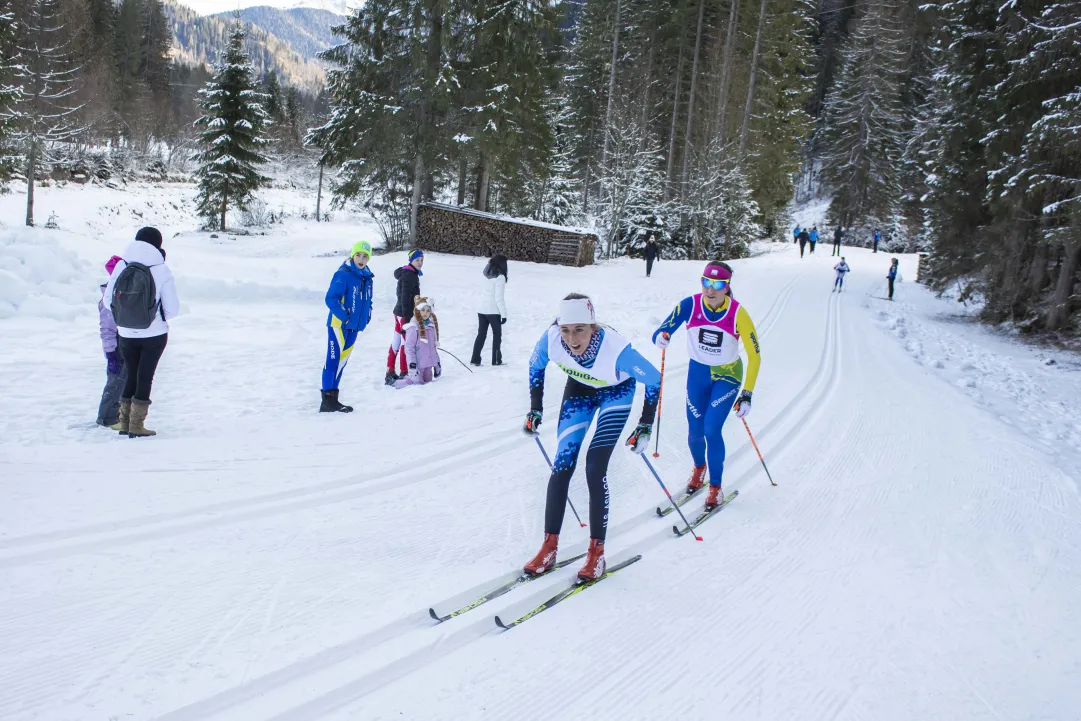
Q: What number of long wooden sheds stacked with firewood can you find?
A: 1